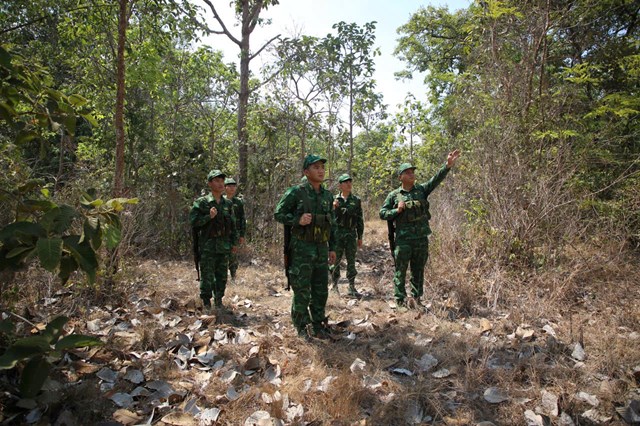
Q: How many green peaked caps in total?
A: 5